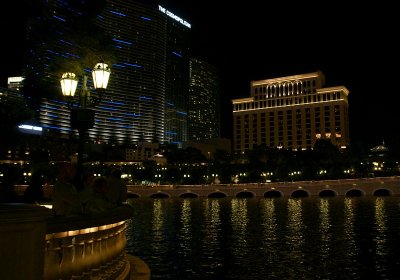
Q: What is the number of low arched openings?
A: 10